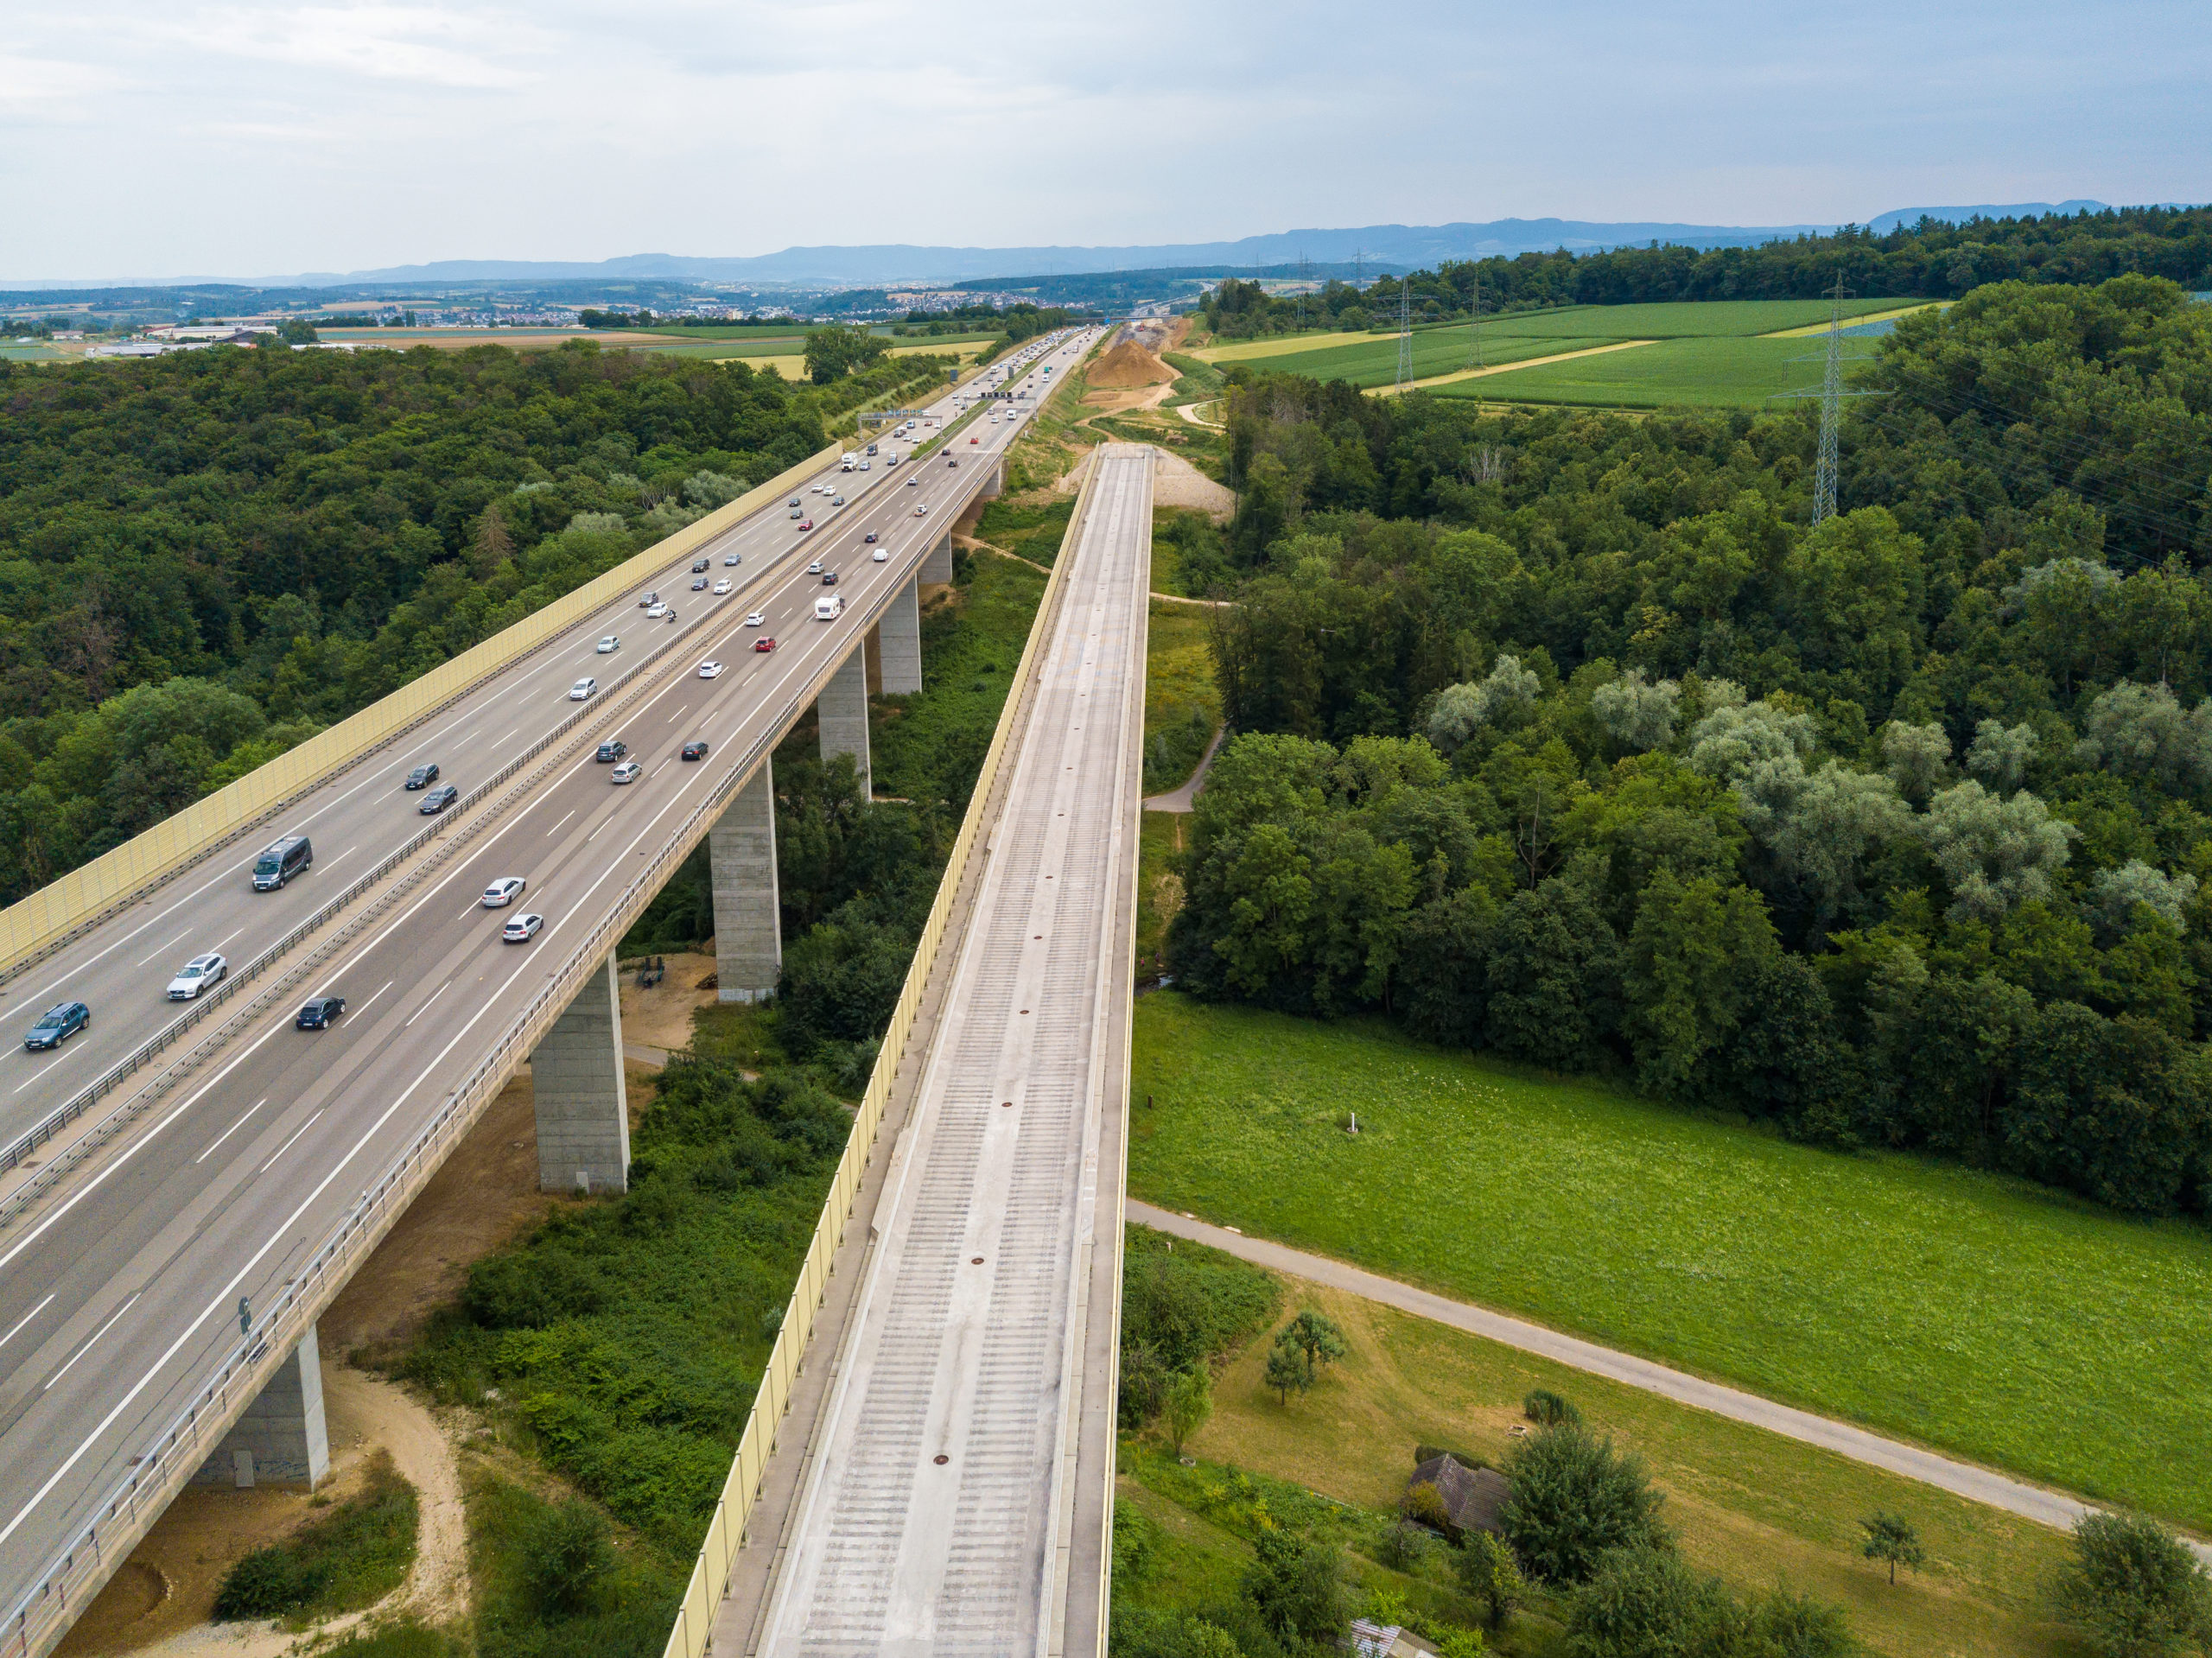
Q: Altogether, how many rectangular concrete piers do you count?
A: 7